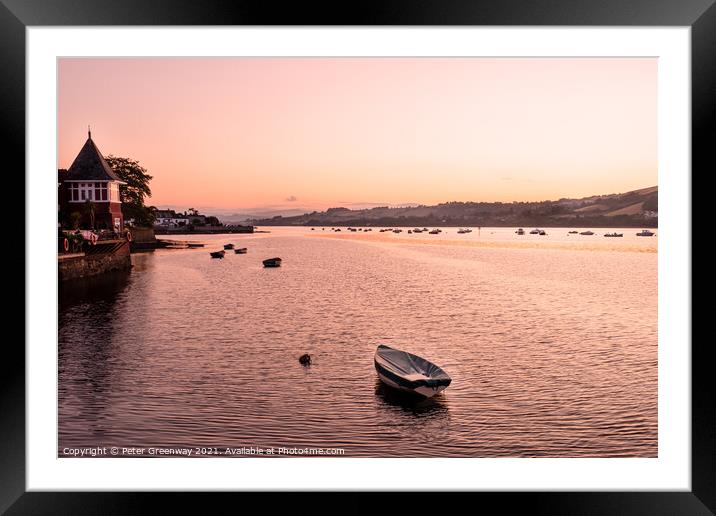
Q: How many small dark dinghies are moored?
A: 4